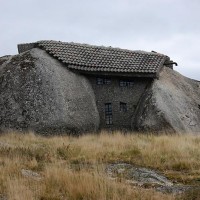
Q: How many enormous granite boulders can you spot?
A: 2